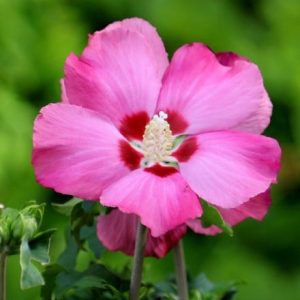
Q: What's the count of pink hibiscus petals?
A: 5